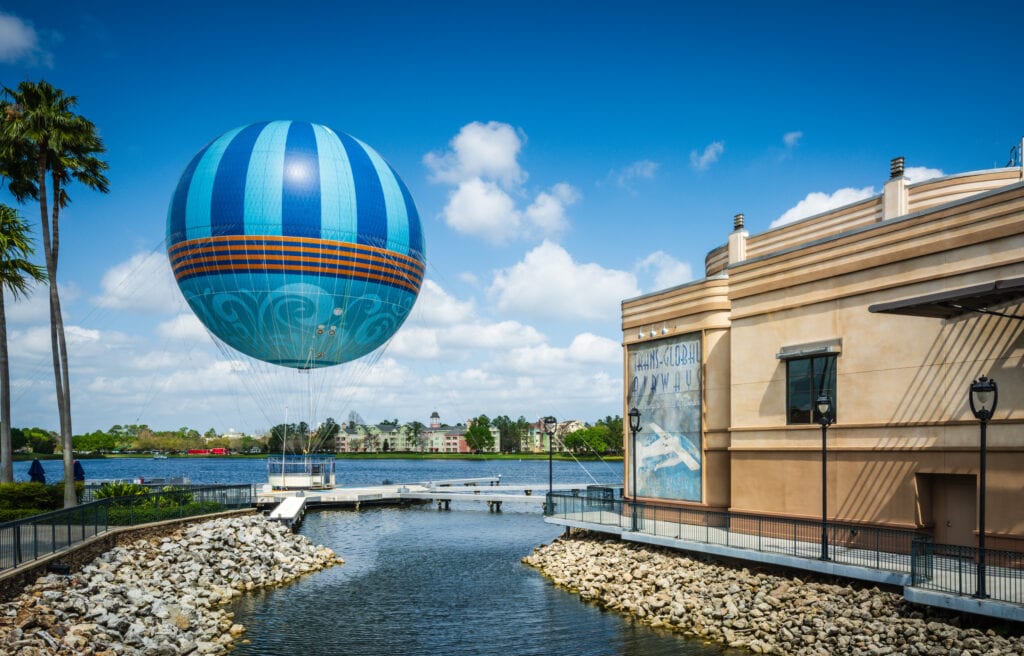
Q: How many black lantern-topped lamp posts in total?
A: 4